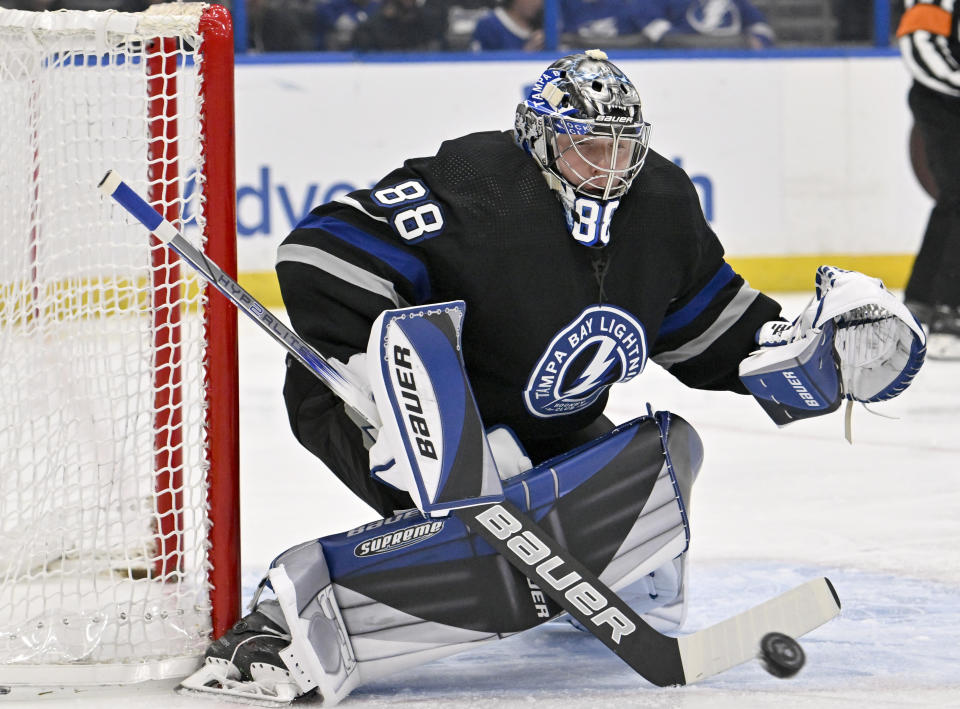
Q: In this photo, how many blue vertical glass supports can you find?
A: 3